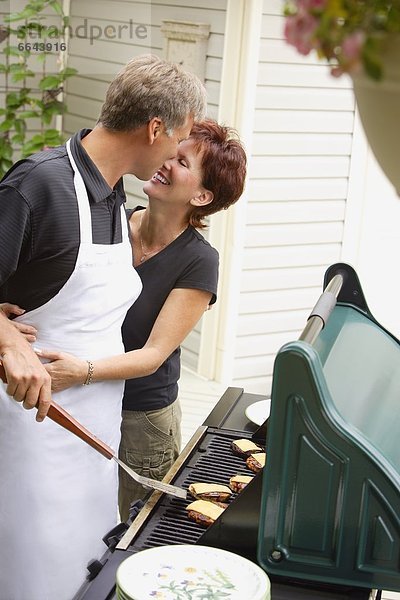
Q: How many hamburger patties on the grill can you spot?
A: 5